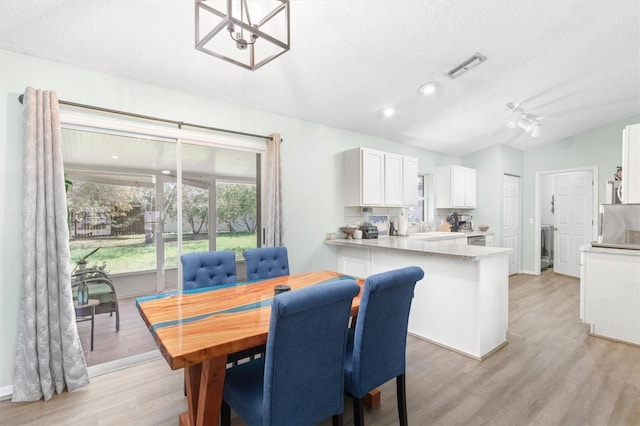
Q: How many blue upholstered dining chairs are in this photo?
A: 4